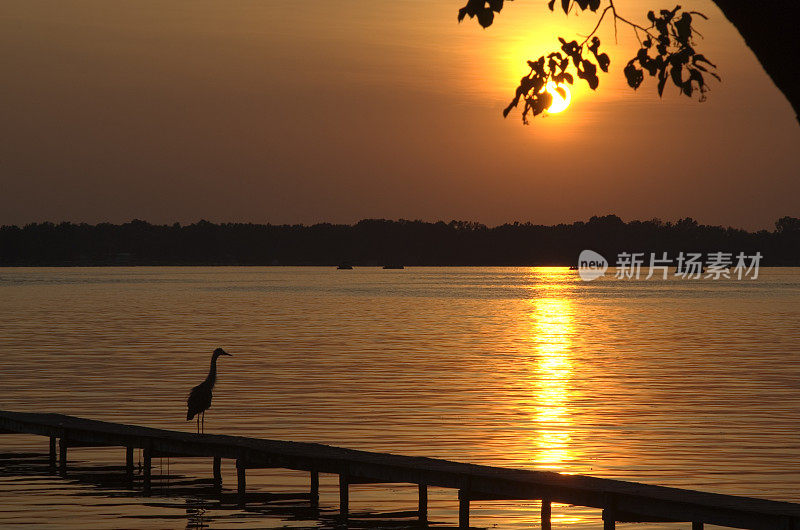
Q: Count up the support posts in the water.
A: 13